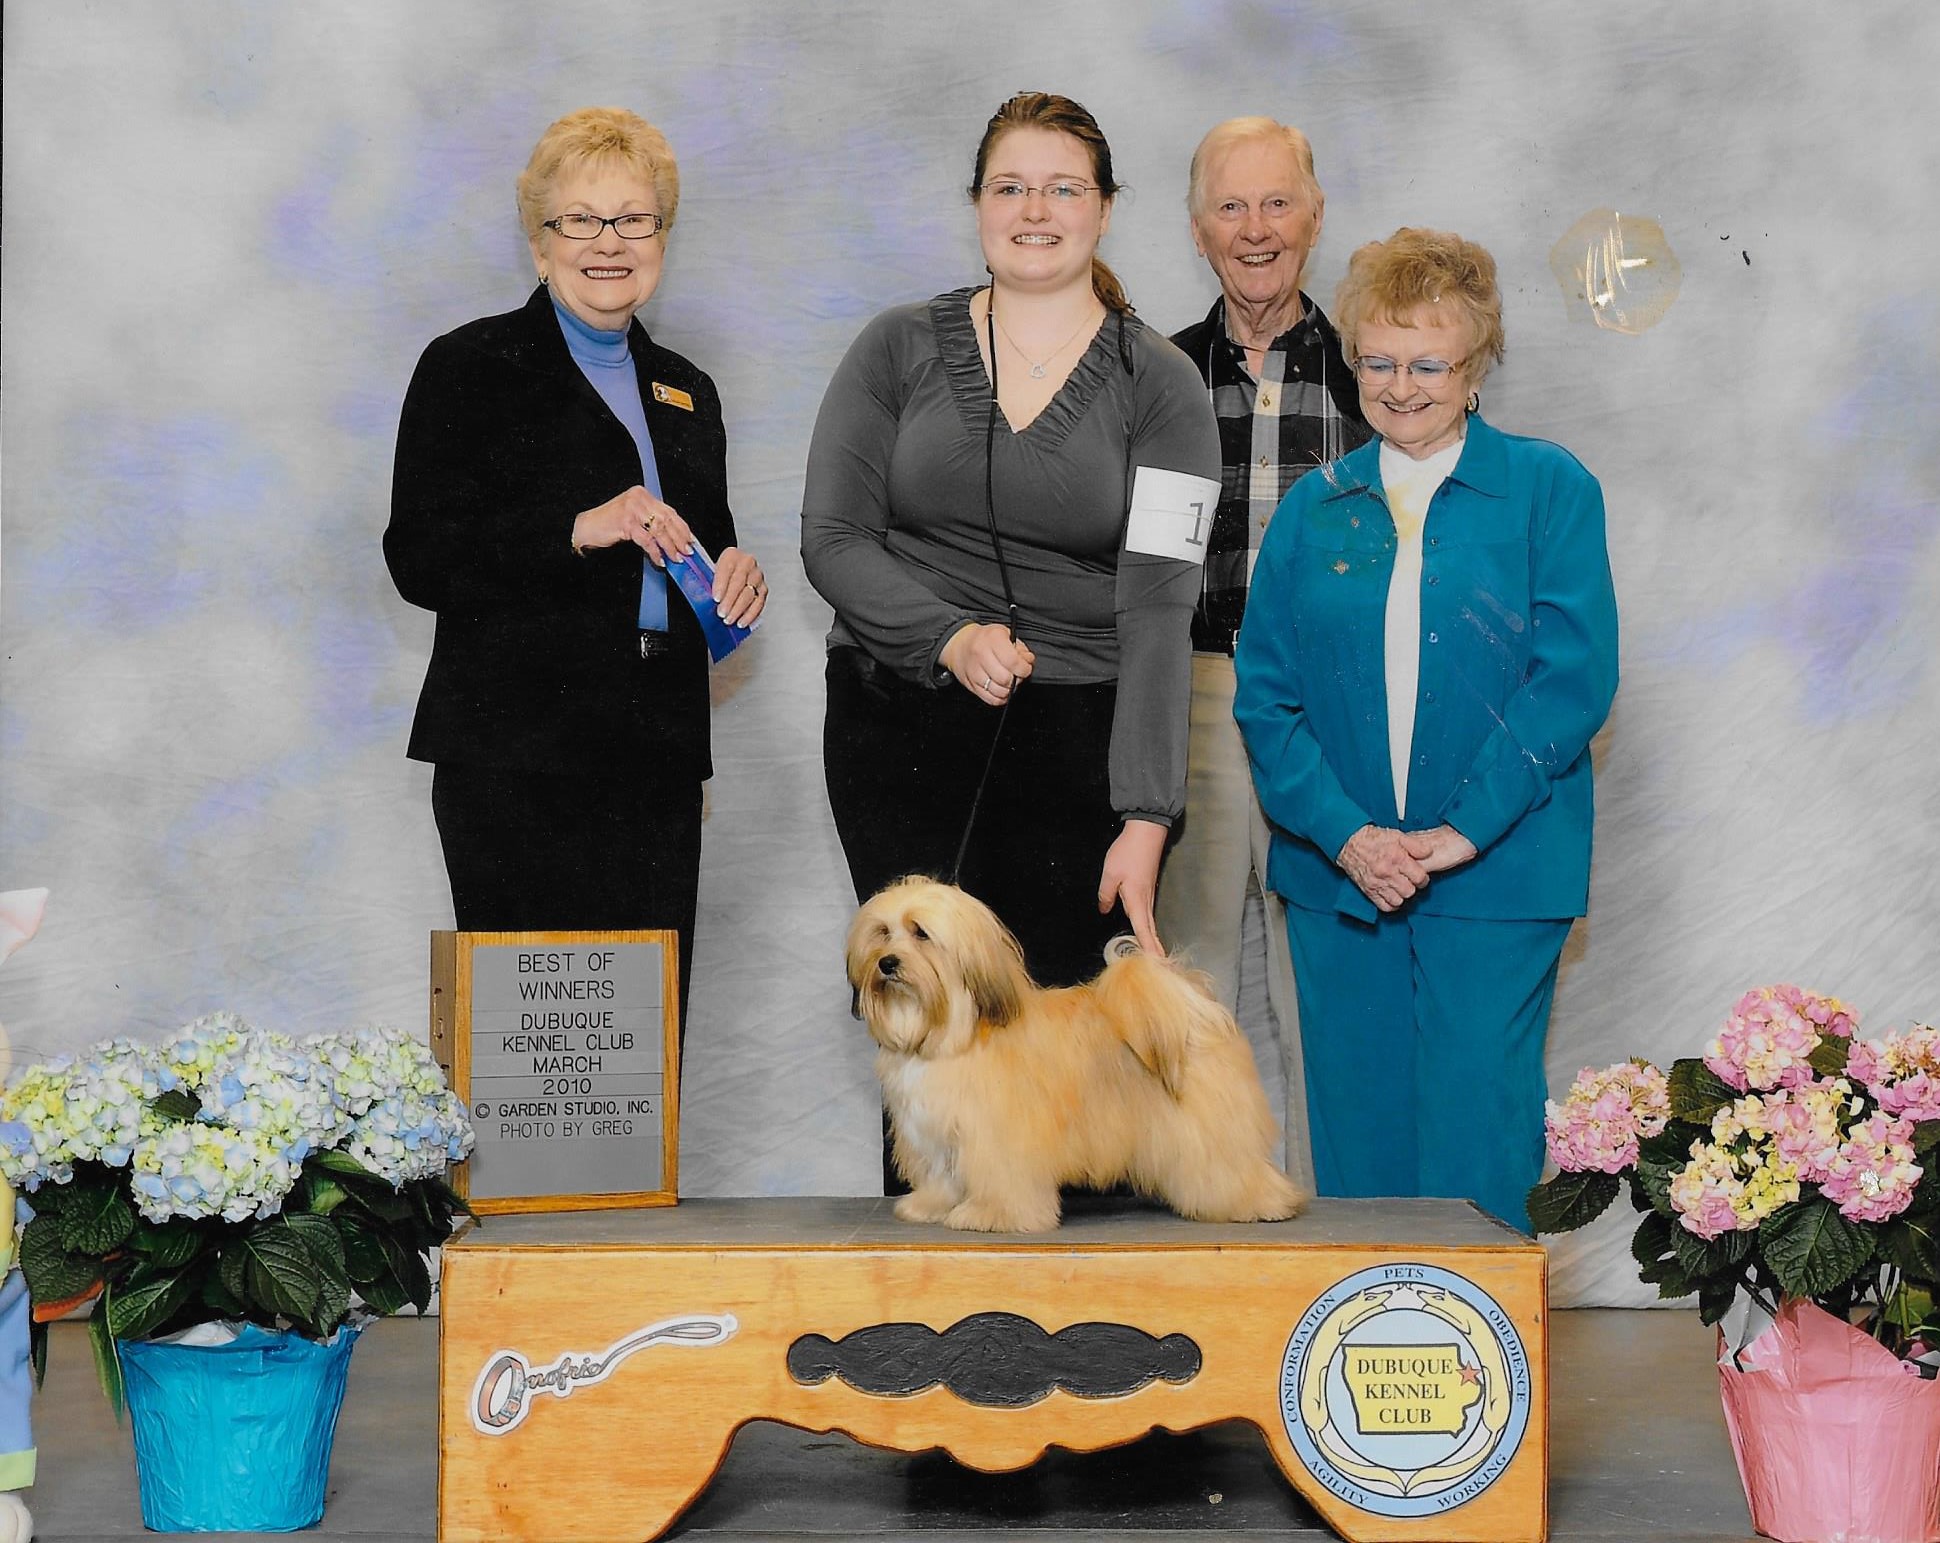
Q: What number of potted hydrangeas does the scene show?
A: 2